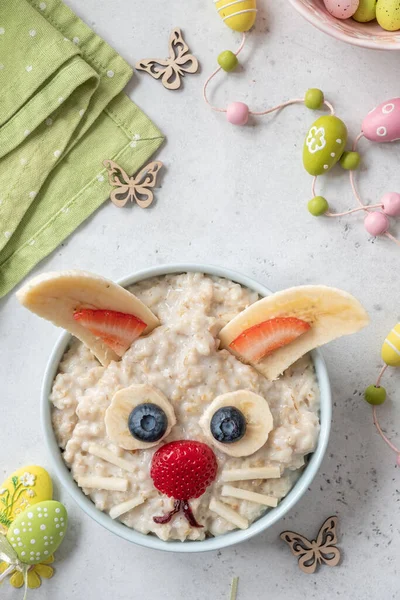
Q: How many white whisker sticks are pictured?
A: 6